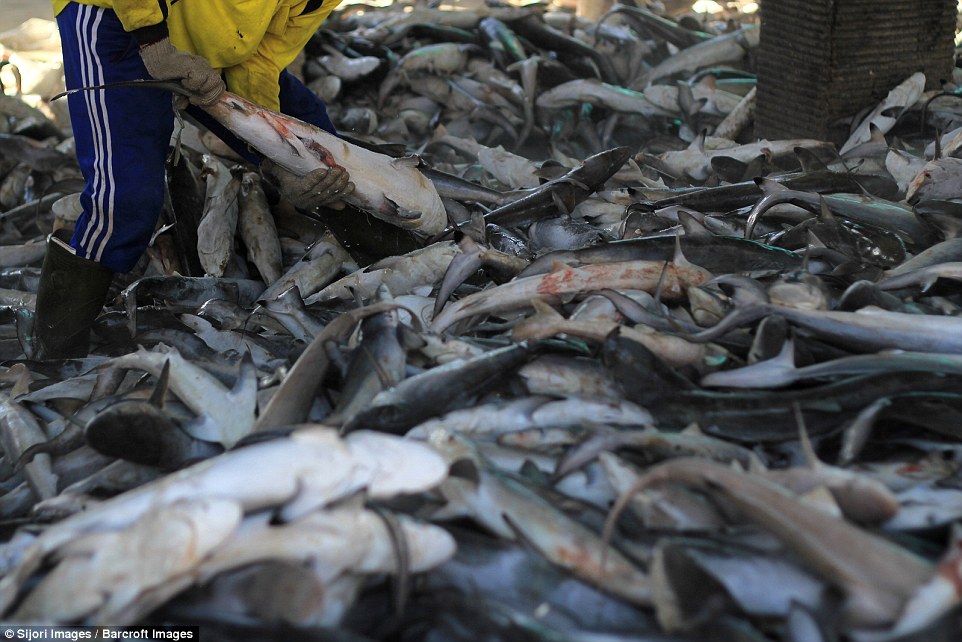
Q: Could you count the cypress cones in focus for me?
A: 0